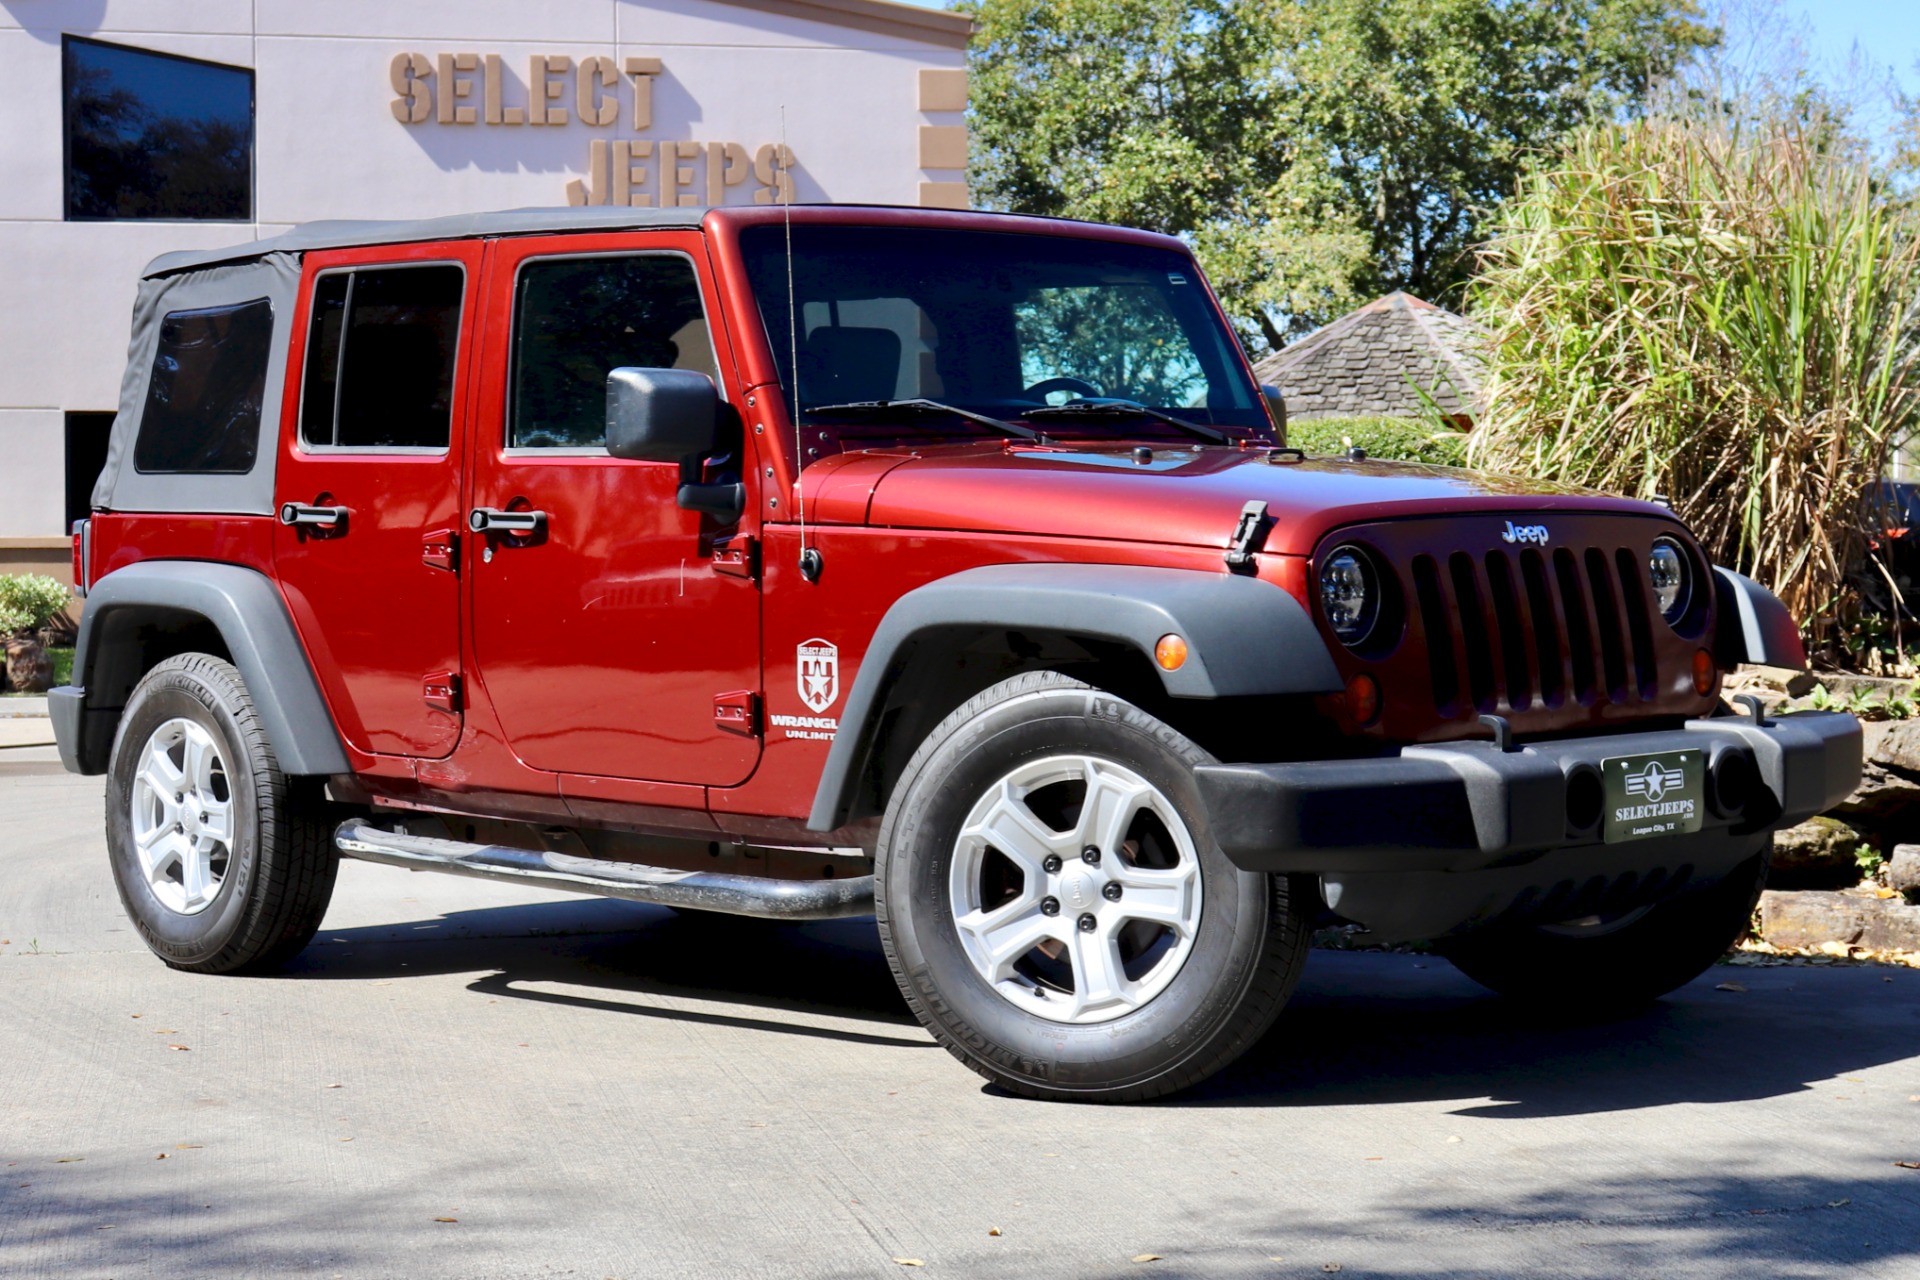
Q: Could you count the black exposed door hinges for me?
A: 0